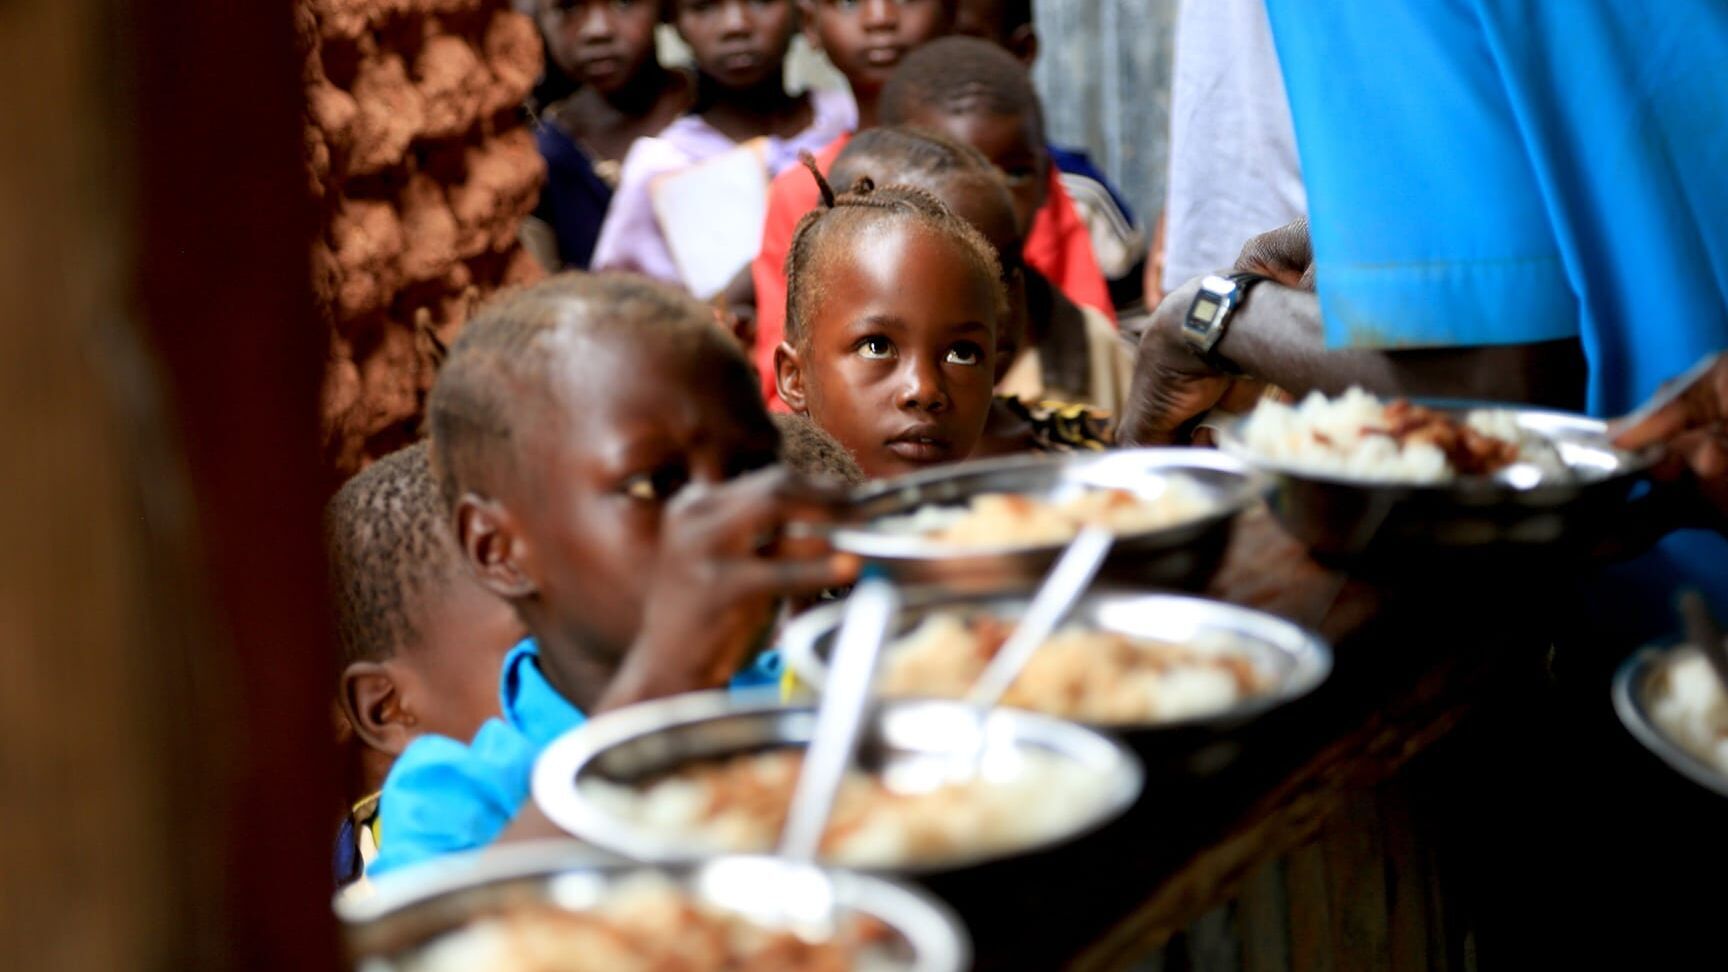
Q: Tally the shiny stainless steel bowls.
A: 6